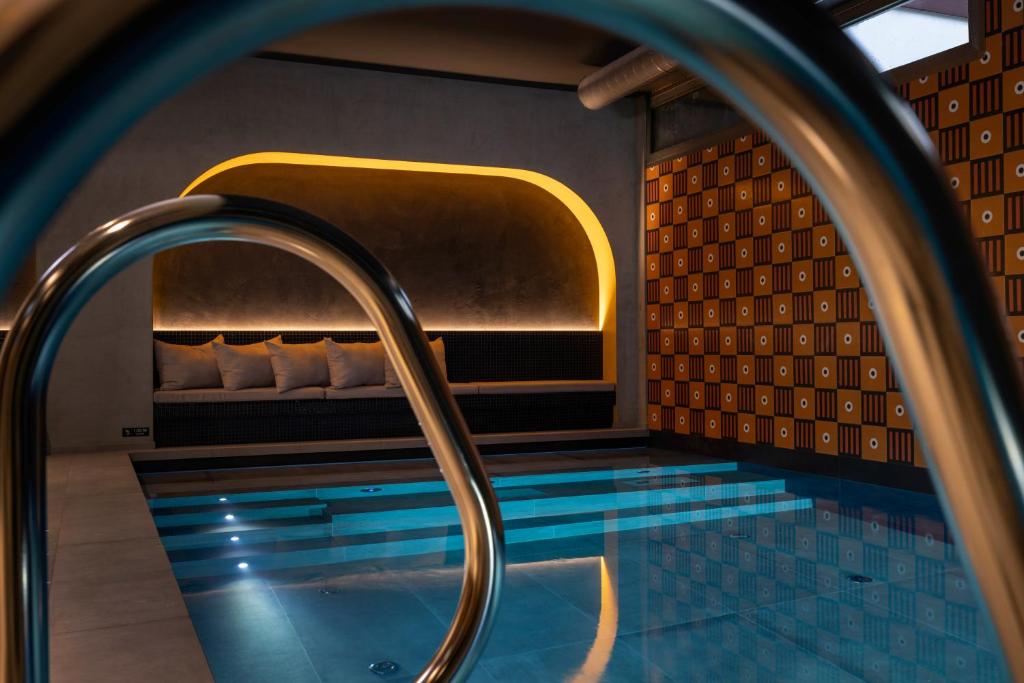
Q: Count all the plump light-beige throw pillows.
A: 5